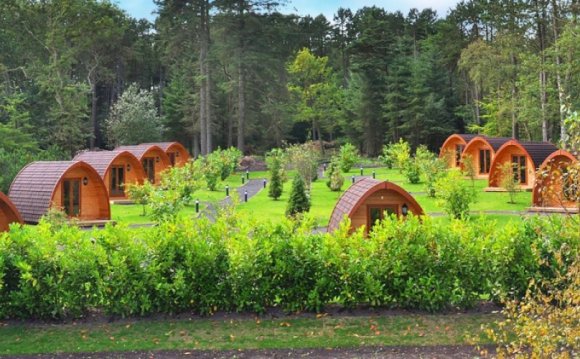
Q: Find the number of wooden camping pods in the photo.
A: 10